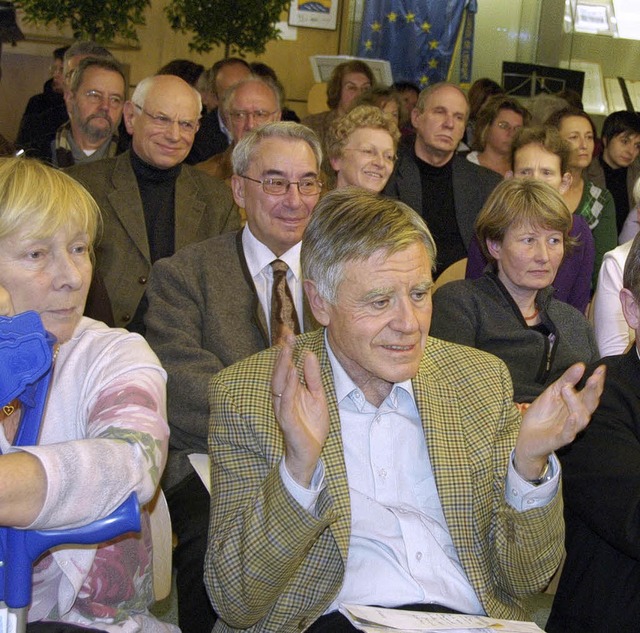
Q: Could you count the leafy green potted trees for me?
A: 2